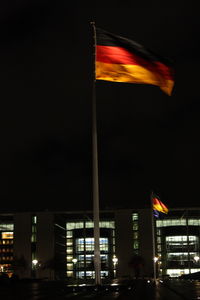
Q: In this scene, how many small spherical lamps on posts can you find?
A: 5